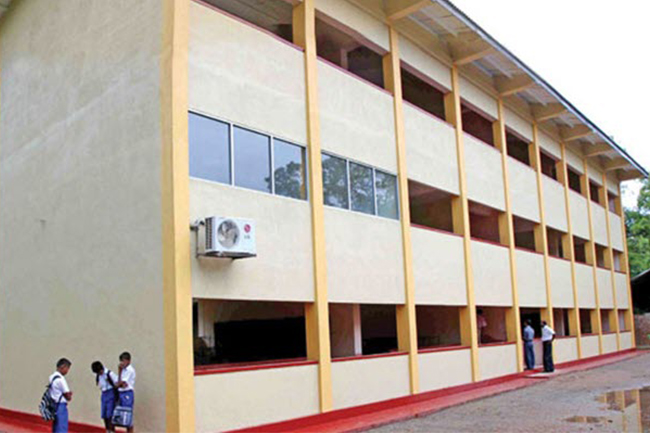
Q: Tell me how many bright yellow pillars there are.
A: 10